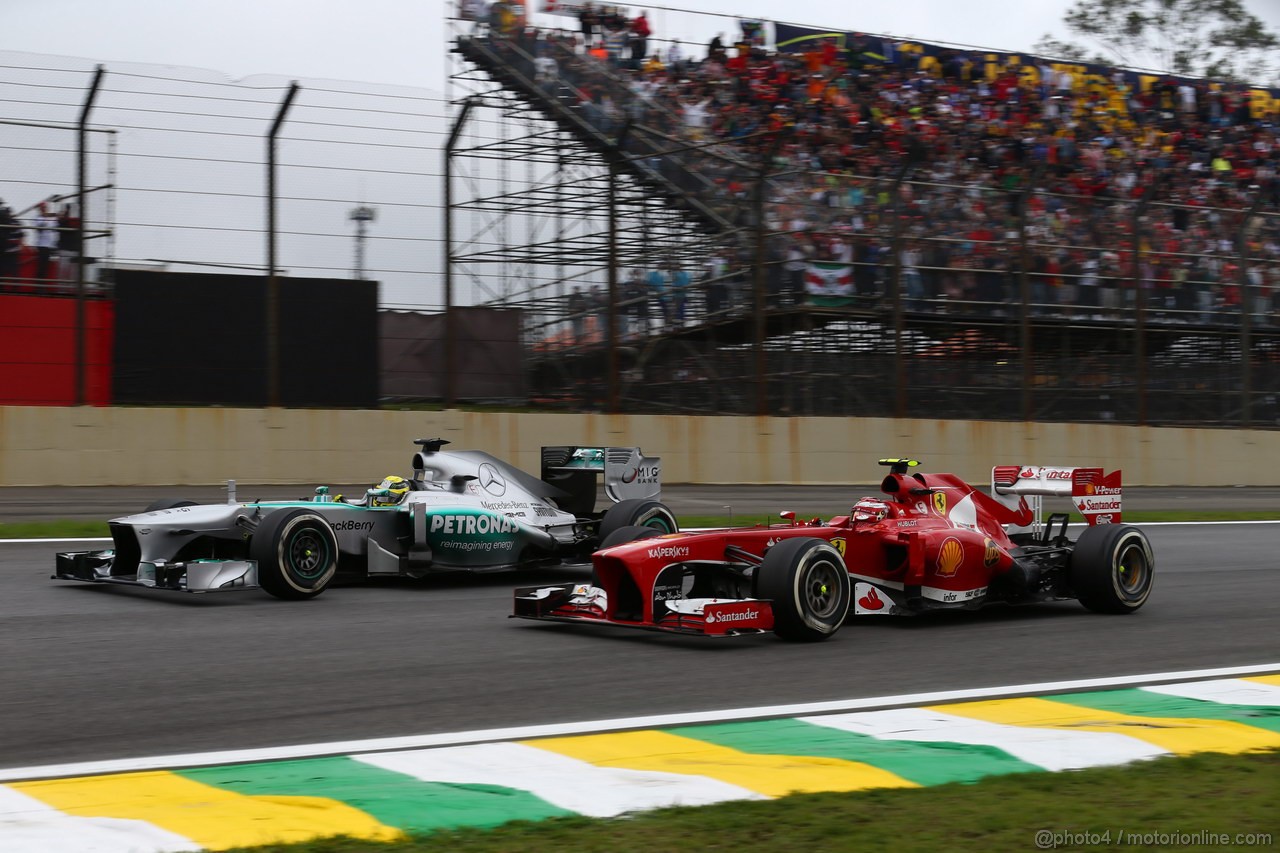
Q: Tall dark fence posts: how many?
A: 9